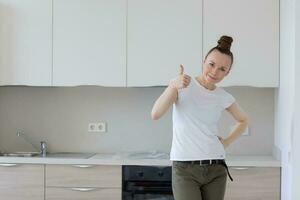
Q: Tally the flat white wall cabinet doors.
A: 4